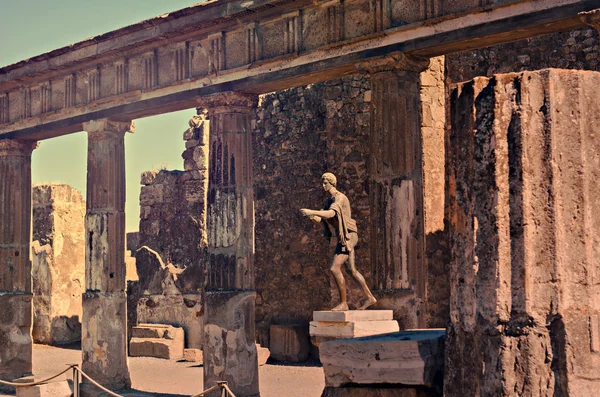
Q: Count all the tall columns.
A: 5